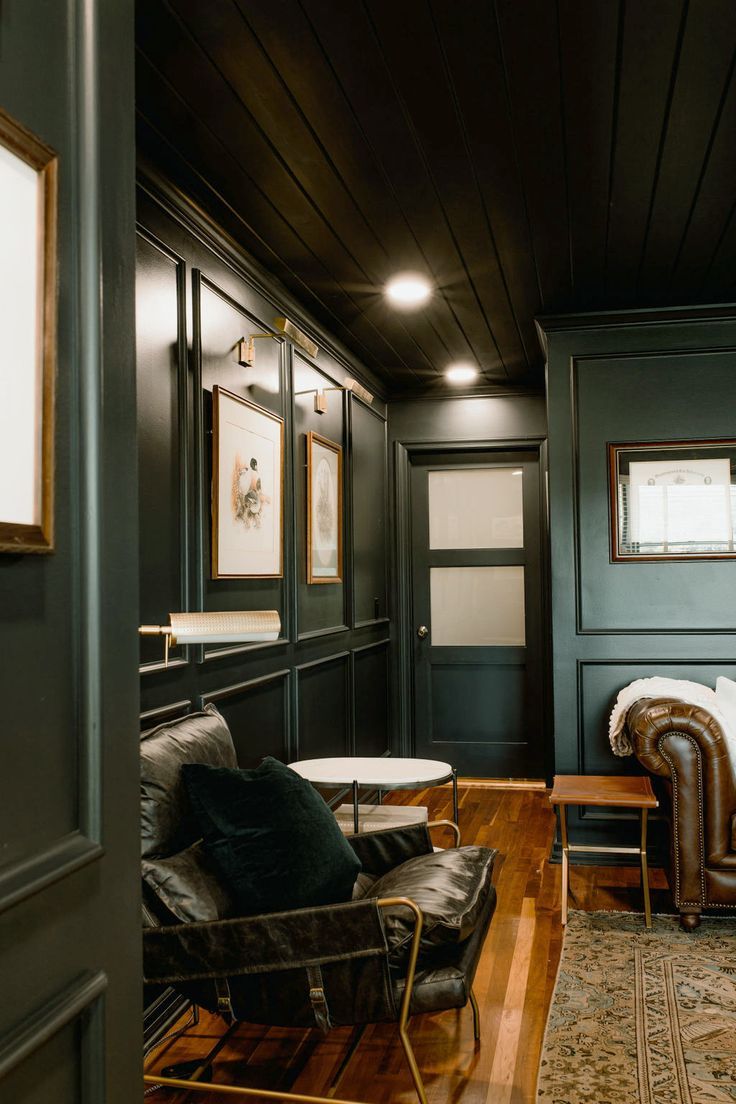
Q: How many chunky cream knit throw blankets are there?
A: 1